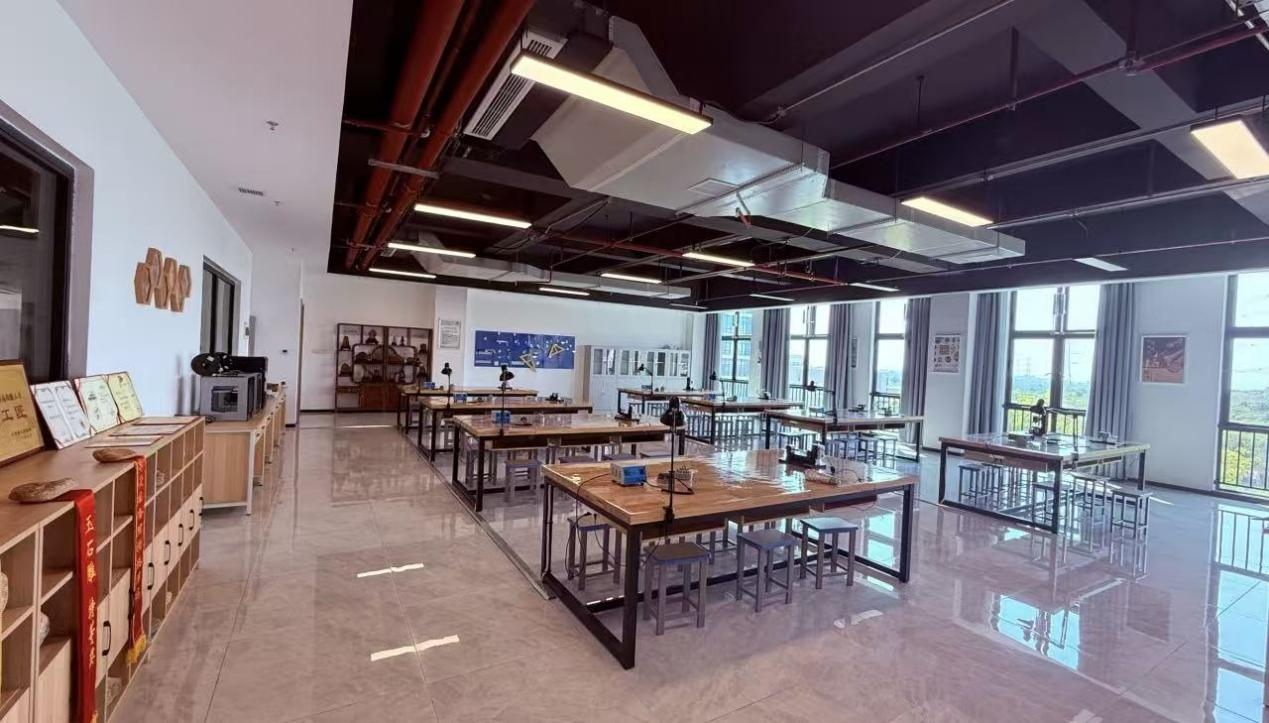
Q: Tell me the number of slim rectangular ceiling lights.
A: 13